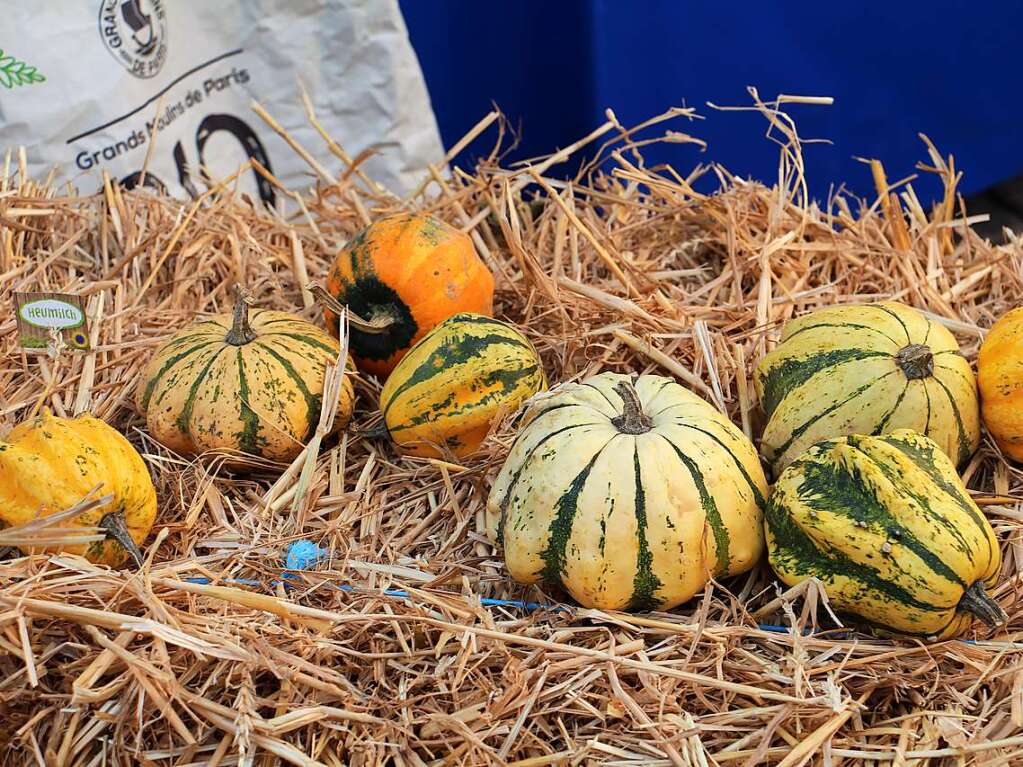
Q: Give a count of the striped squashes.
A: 5